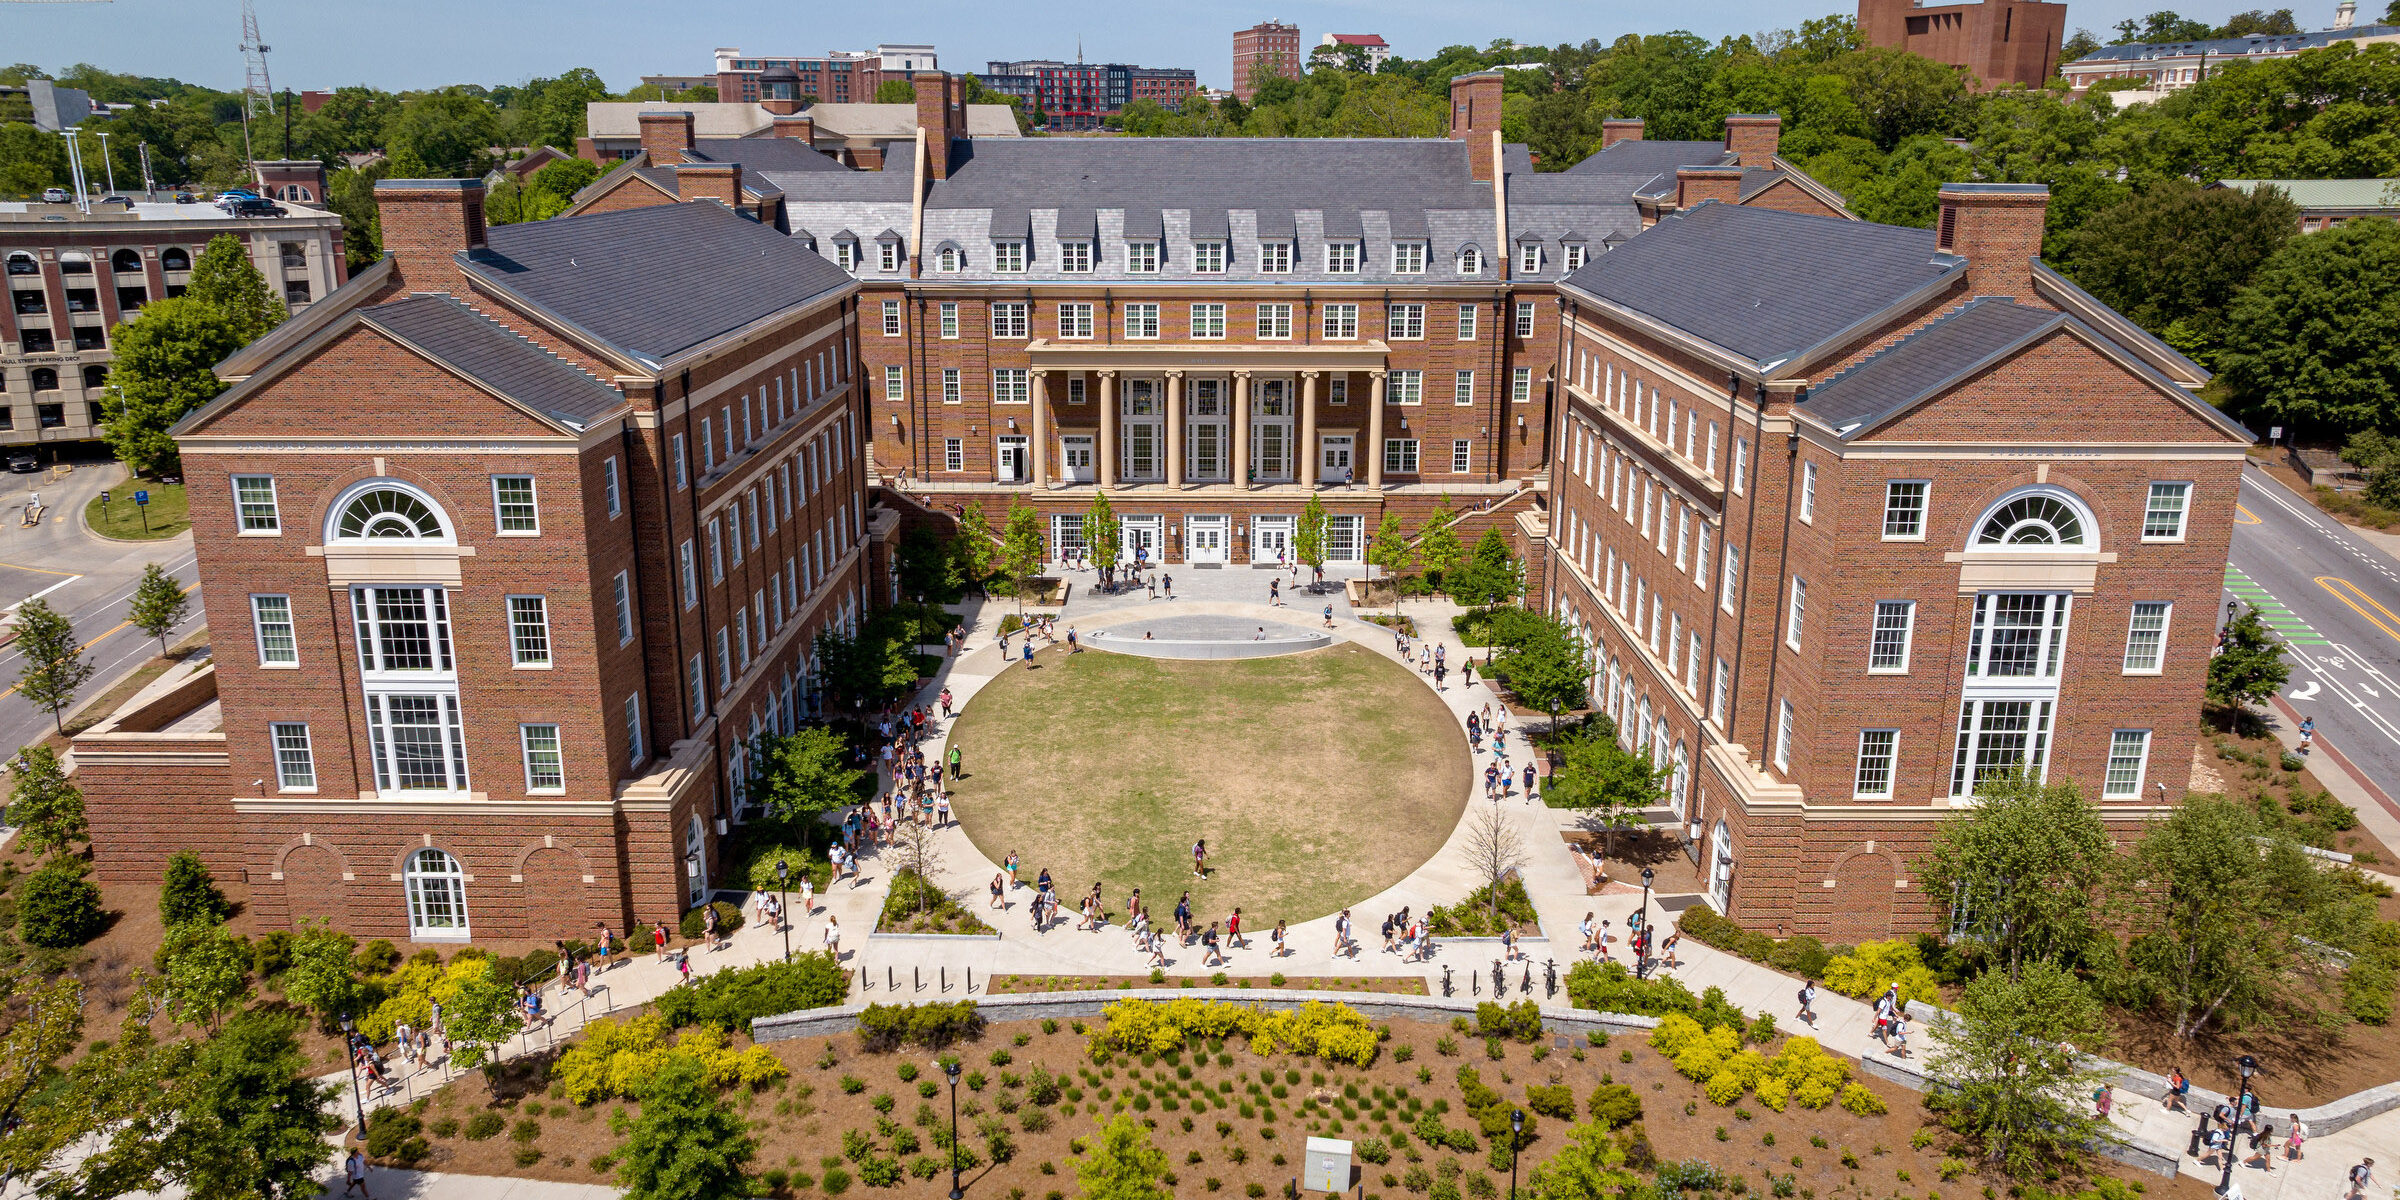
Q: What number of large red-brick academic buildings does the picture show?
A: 3